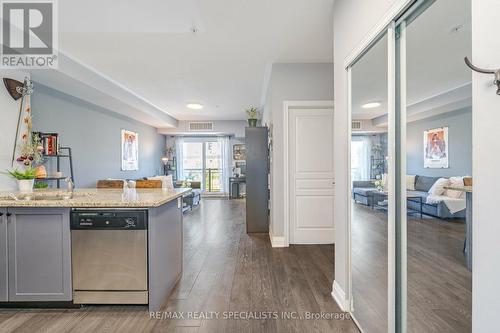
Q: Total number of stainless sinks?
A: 1